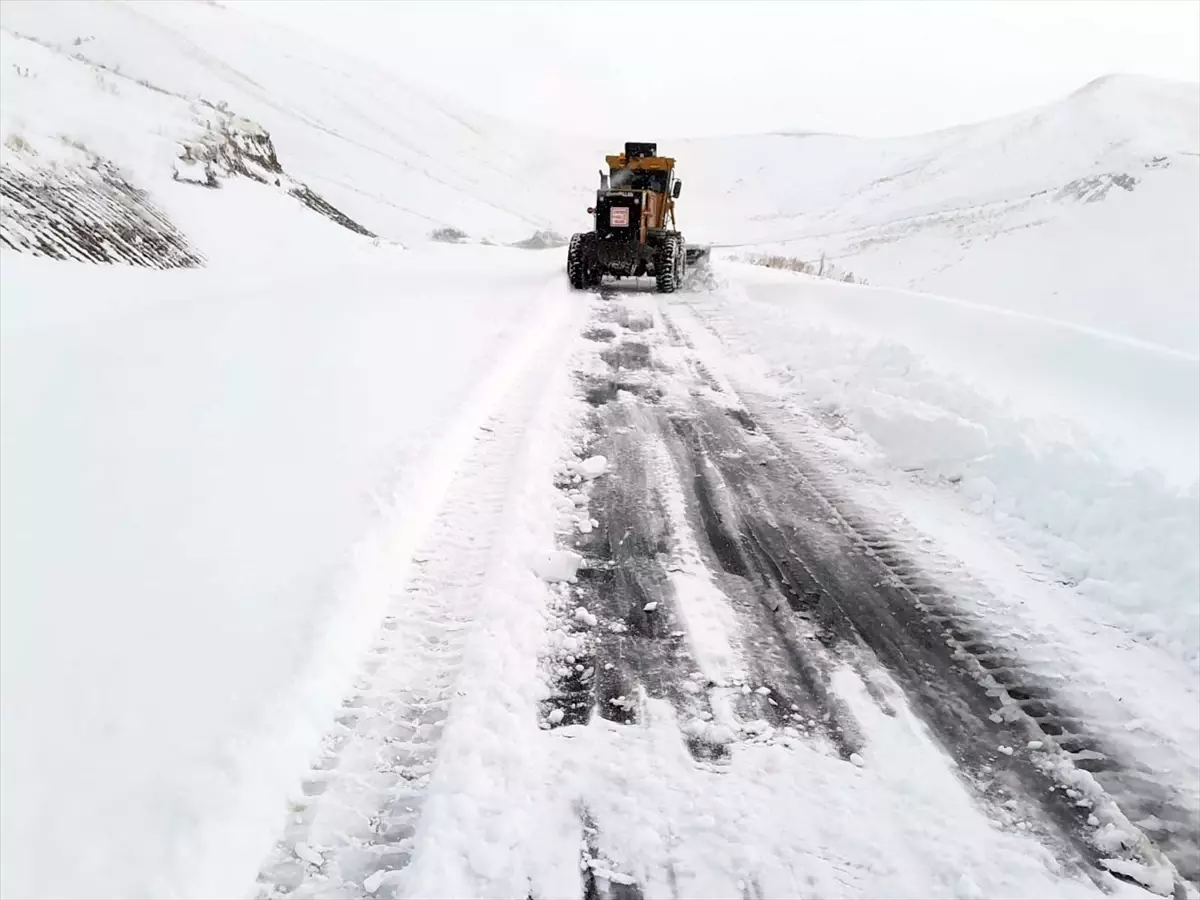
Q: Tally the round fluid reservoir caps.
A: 0